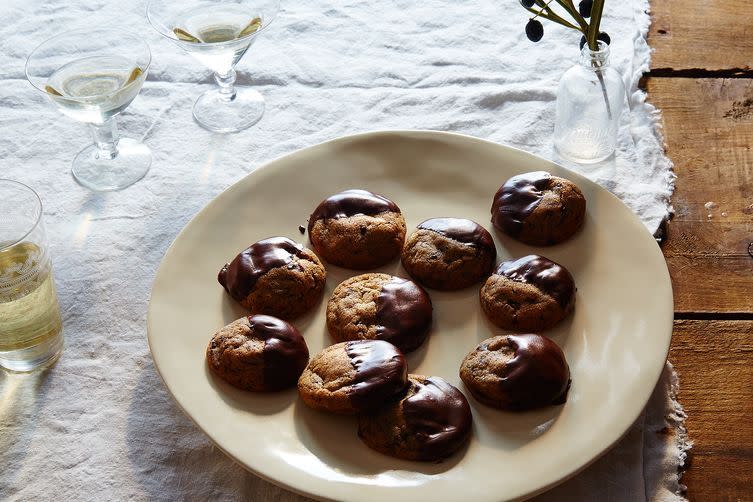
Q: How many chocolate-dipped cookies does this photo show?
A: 10